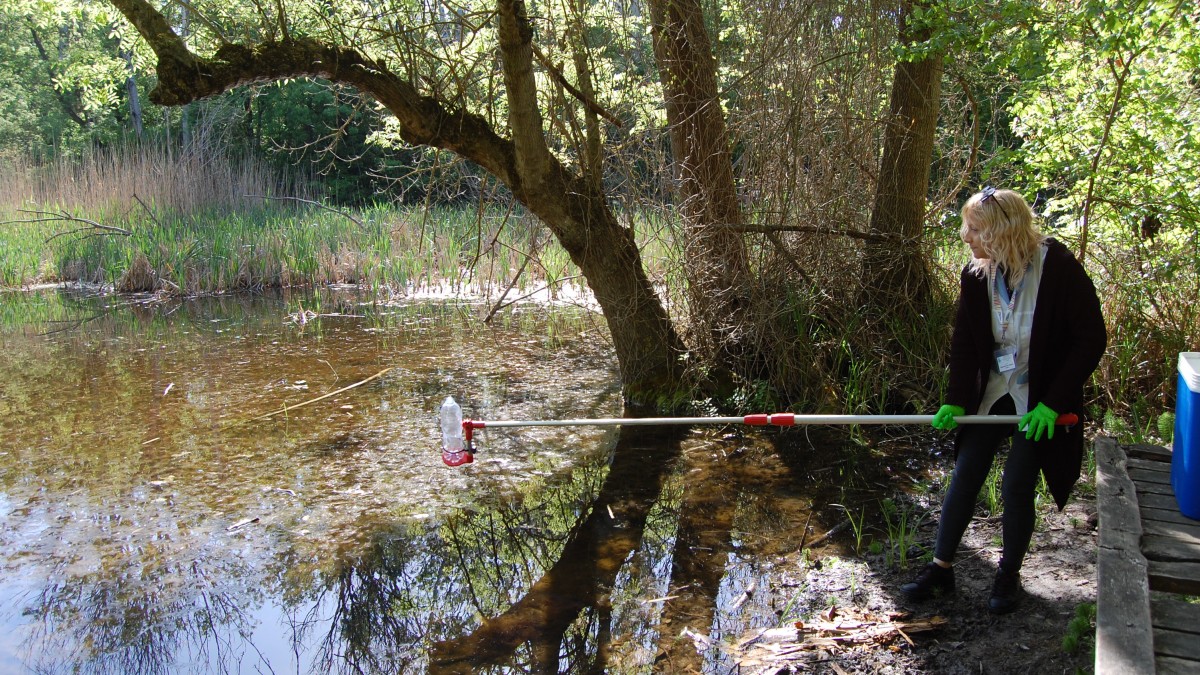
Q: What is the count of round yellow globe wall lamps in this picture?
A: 0